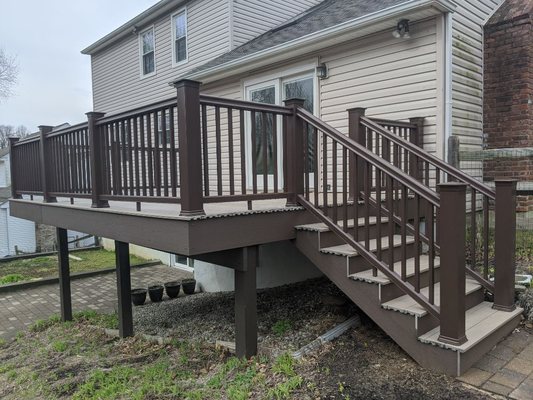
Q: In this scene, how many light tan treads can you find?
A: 5